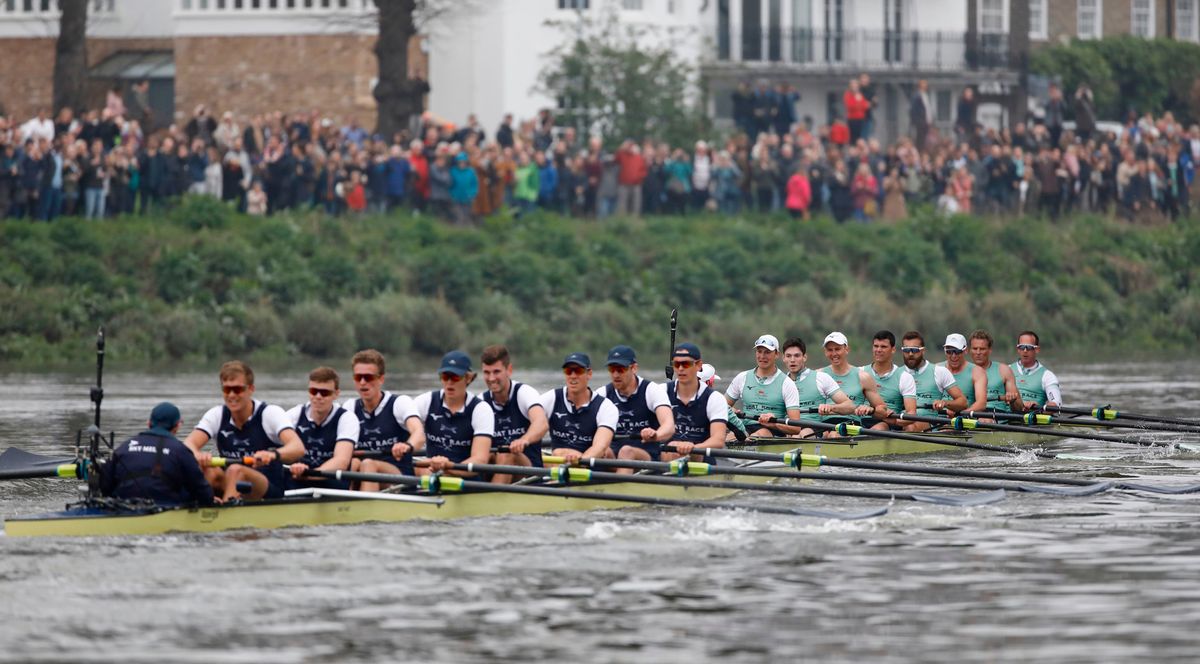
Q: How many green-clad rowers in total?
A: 8